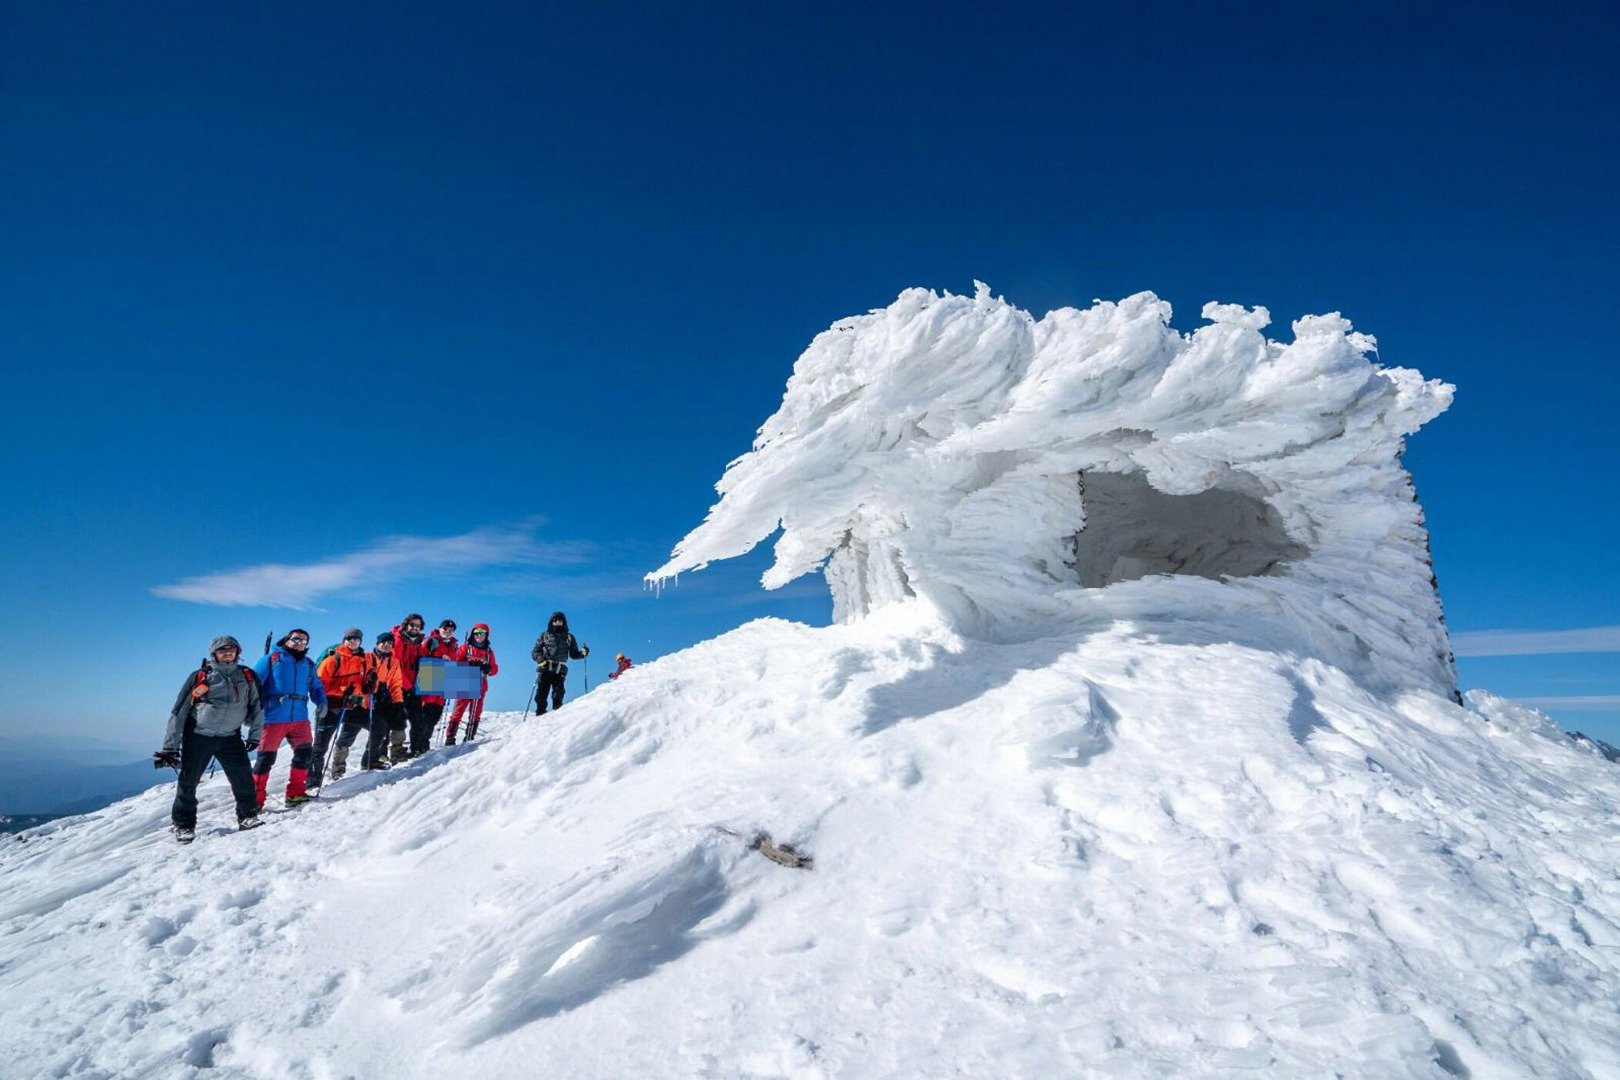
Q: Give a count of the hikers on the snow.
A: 9